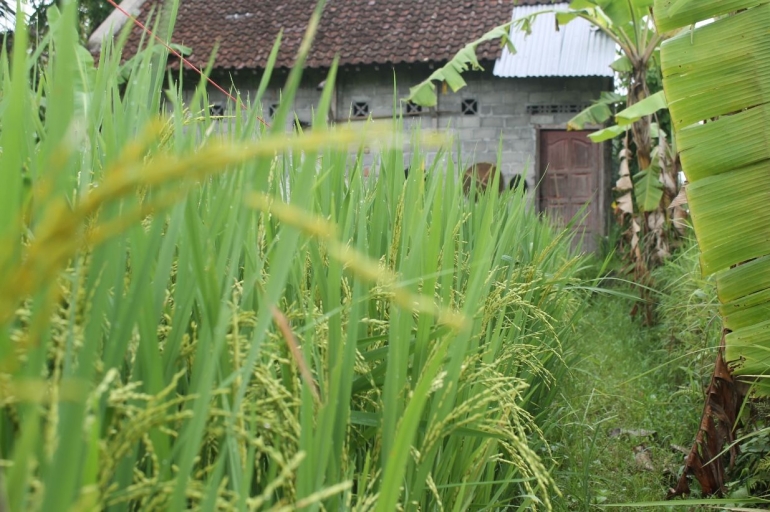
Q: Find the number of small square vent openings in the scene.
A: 5